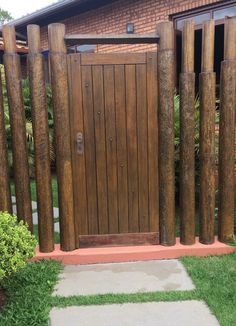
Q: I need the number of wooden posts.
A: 8